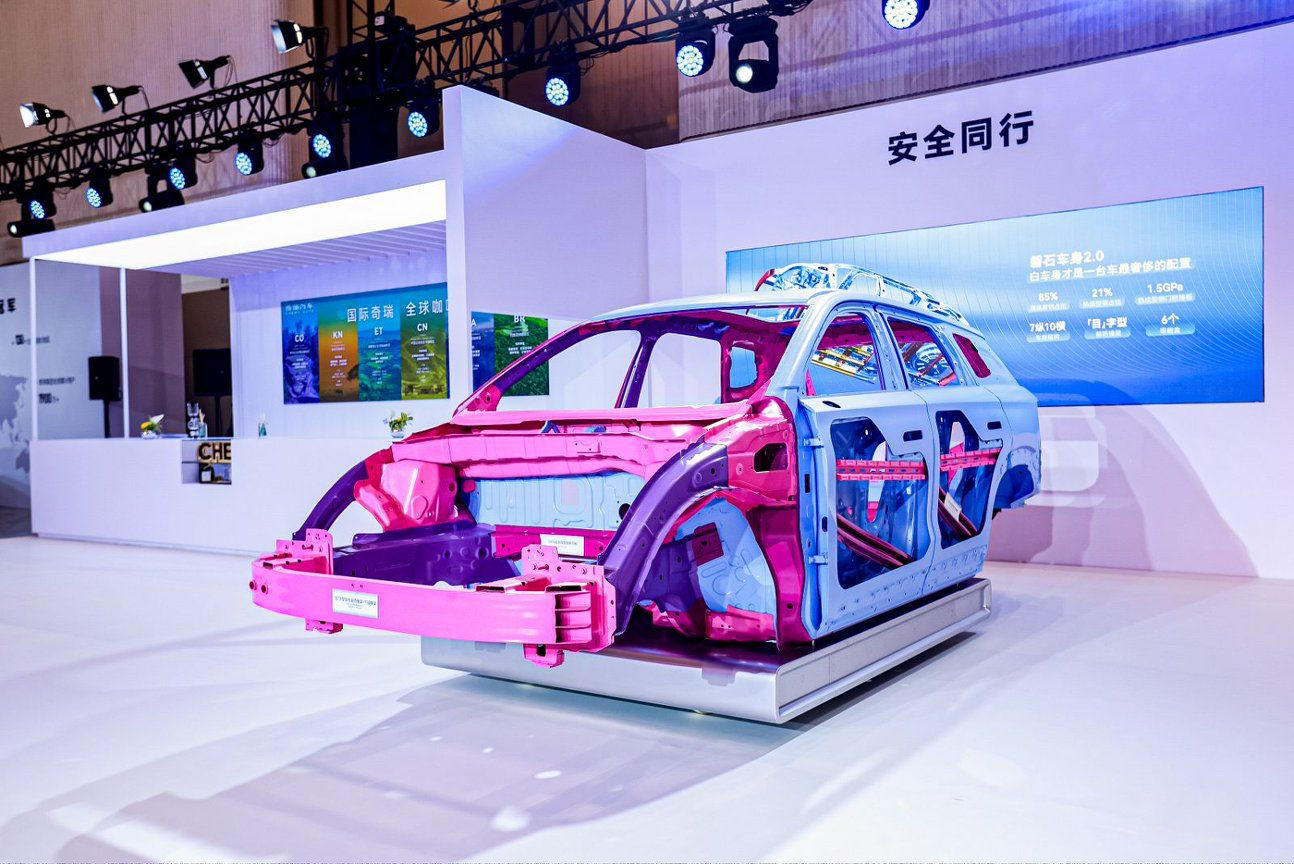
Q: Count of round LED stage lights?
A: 9